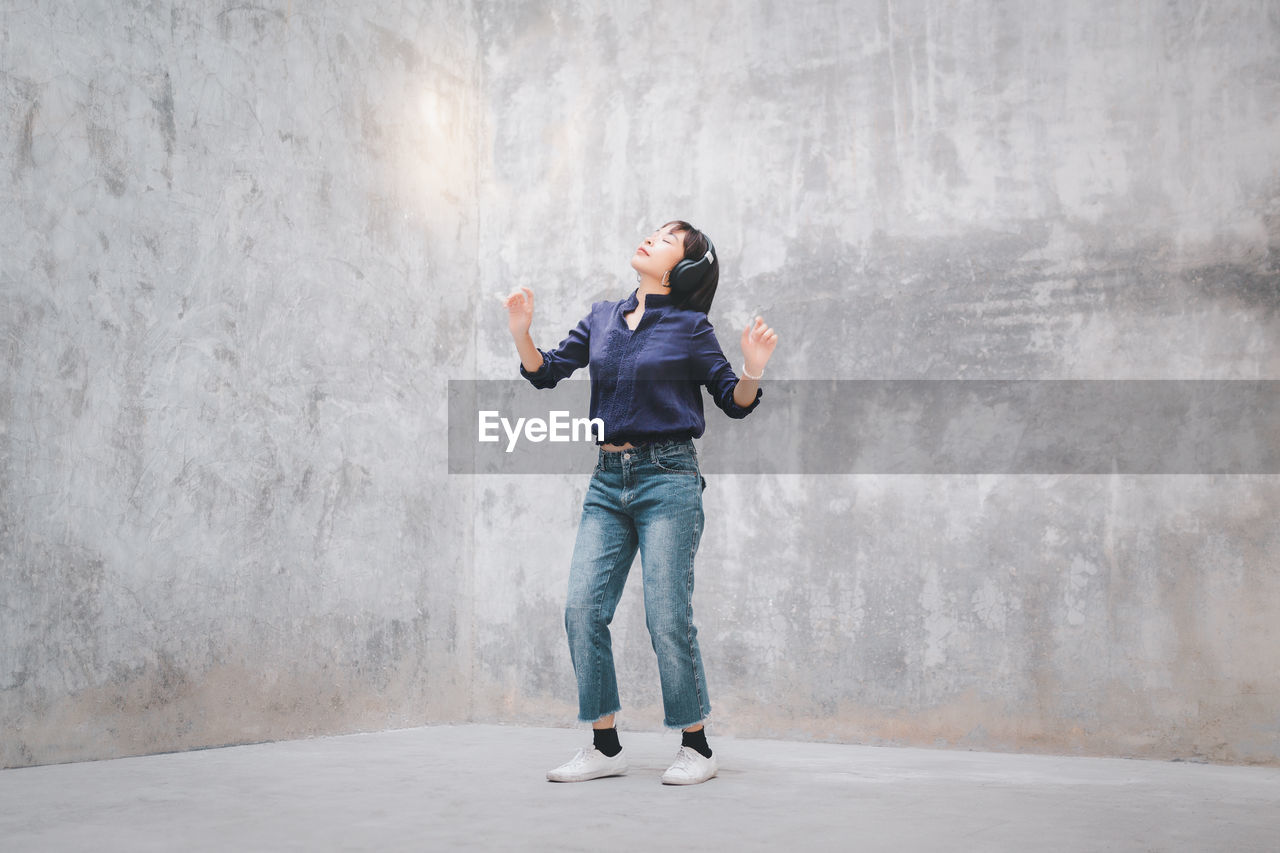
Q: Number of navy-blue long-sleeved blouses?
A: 1